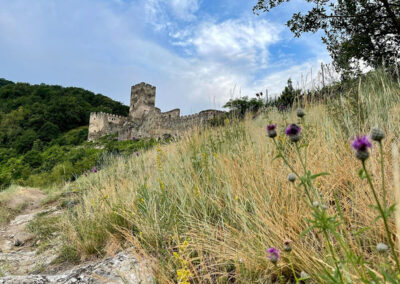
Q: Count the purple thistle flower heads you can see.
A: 4